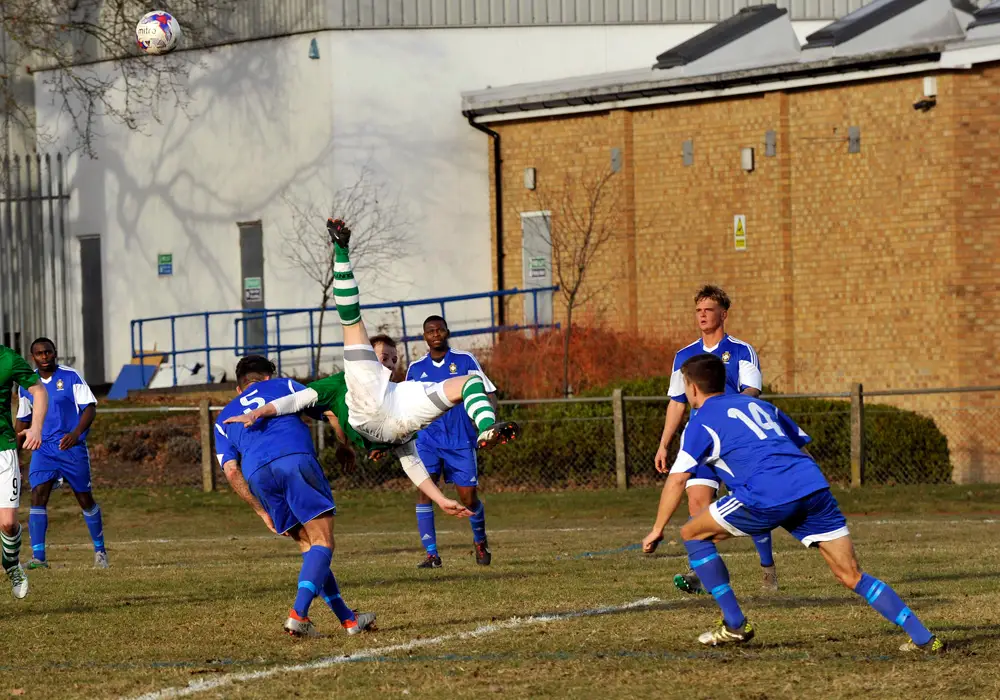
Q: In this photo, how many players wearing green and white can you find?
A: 2